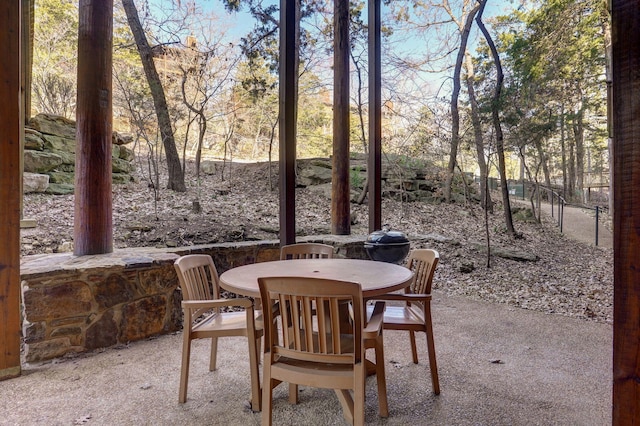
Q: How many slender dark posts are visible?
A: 2